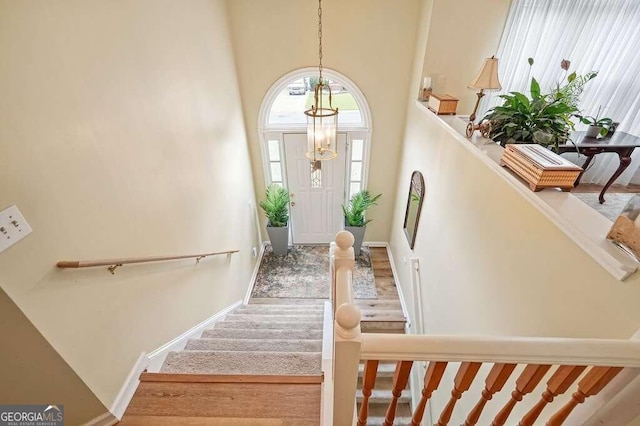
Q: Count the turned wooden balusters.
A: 8